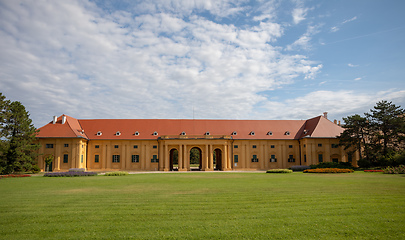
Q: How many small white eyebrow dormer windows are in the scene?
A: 12